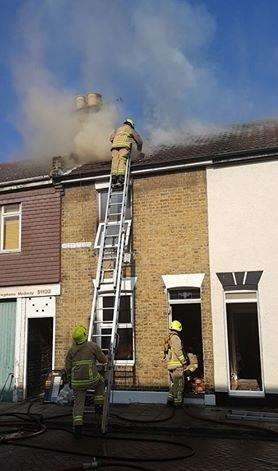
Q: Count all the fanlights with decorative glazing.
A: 1